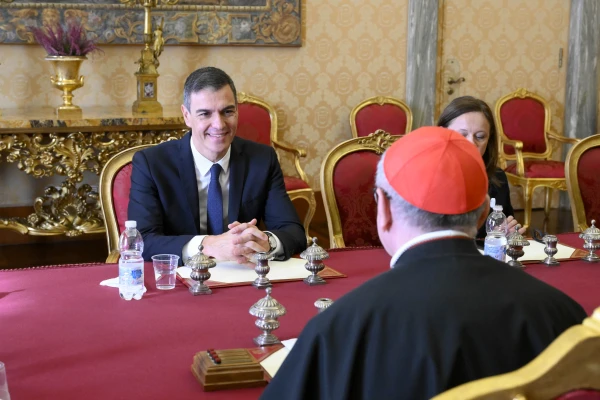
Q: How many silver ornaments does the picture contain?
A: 8